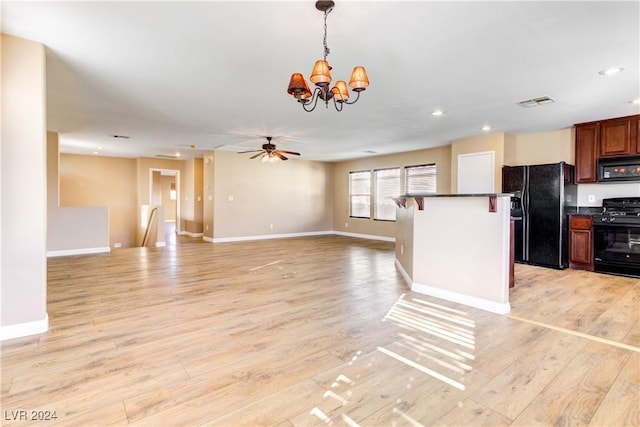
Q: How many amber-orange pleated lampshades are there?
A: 5